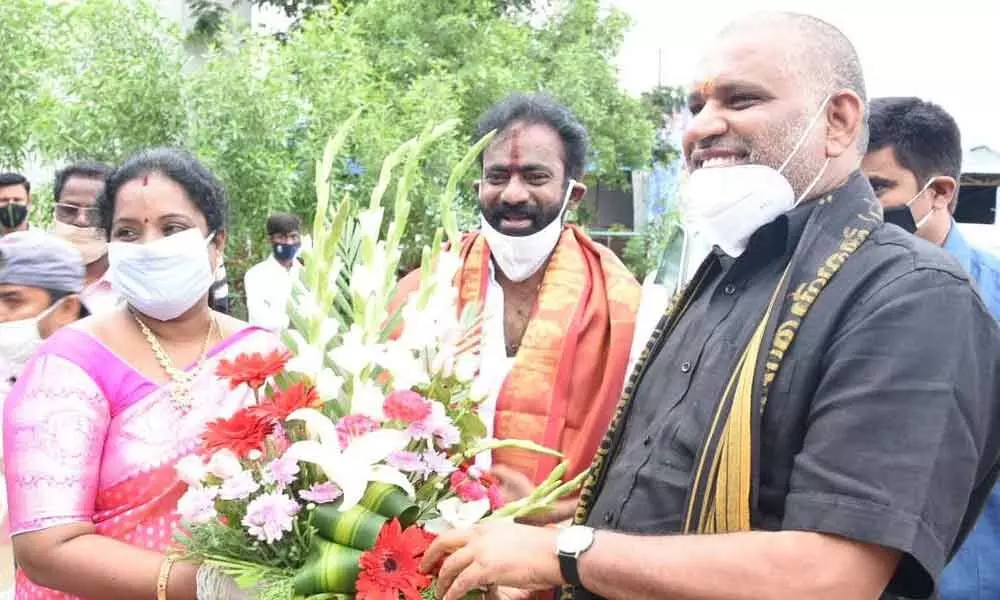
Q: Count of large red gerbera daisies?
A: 4